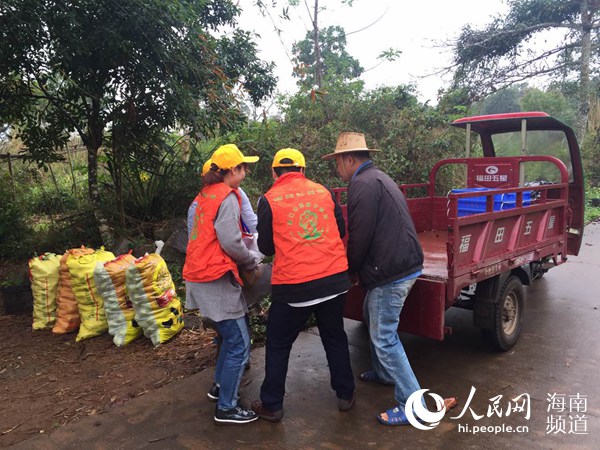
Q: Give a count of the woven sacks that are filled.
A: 5